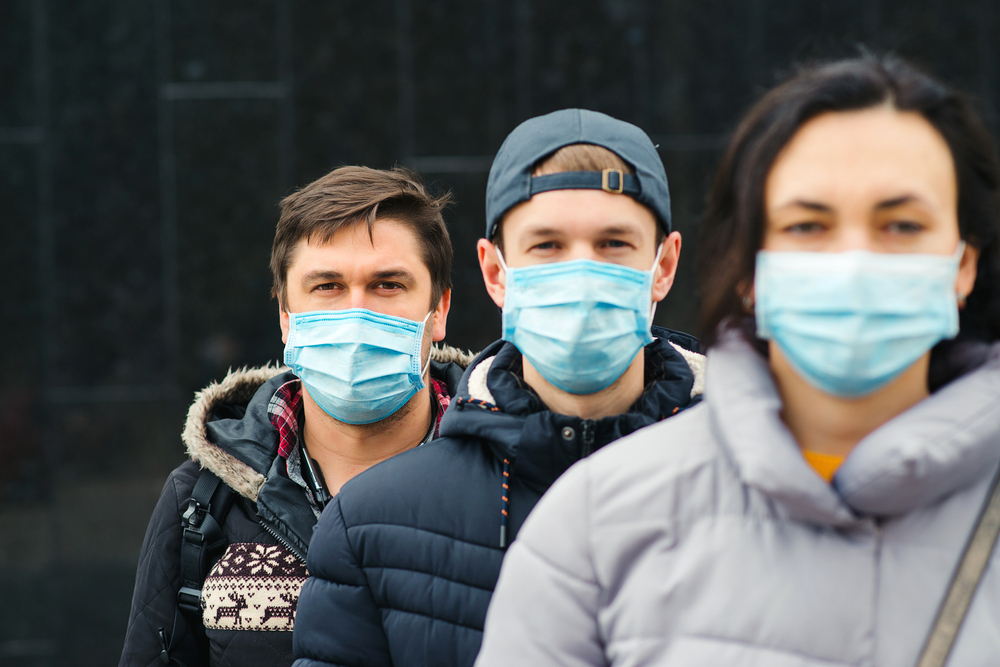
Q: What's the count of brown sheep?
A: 0